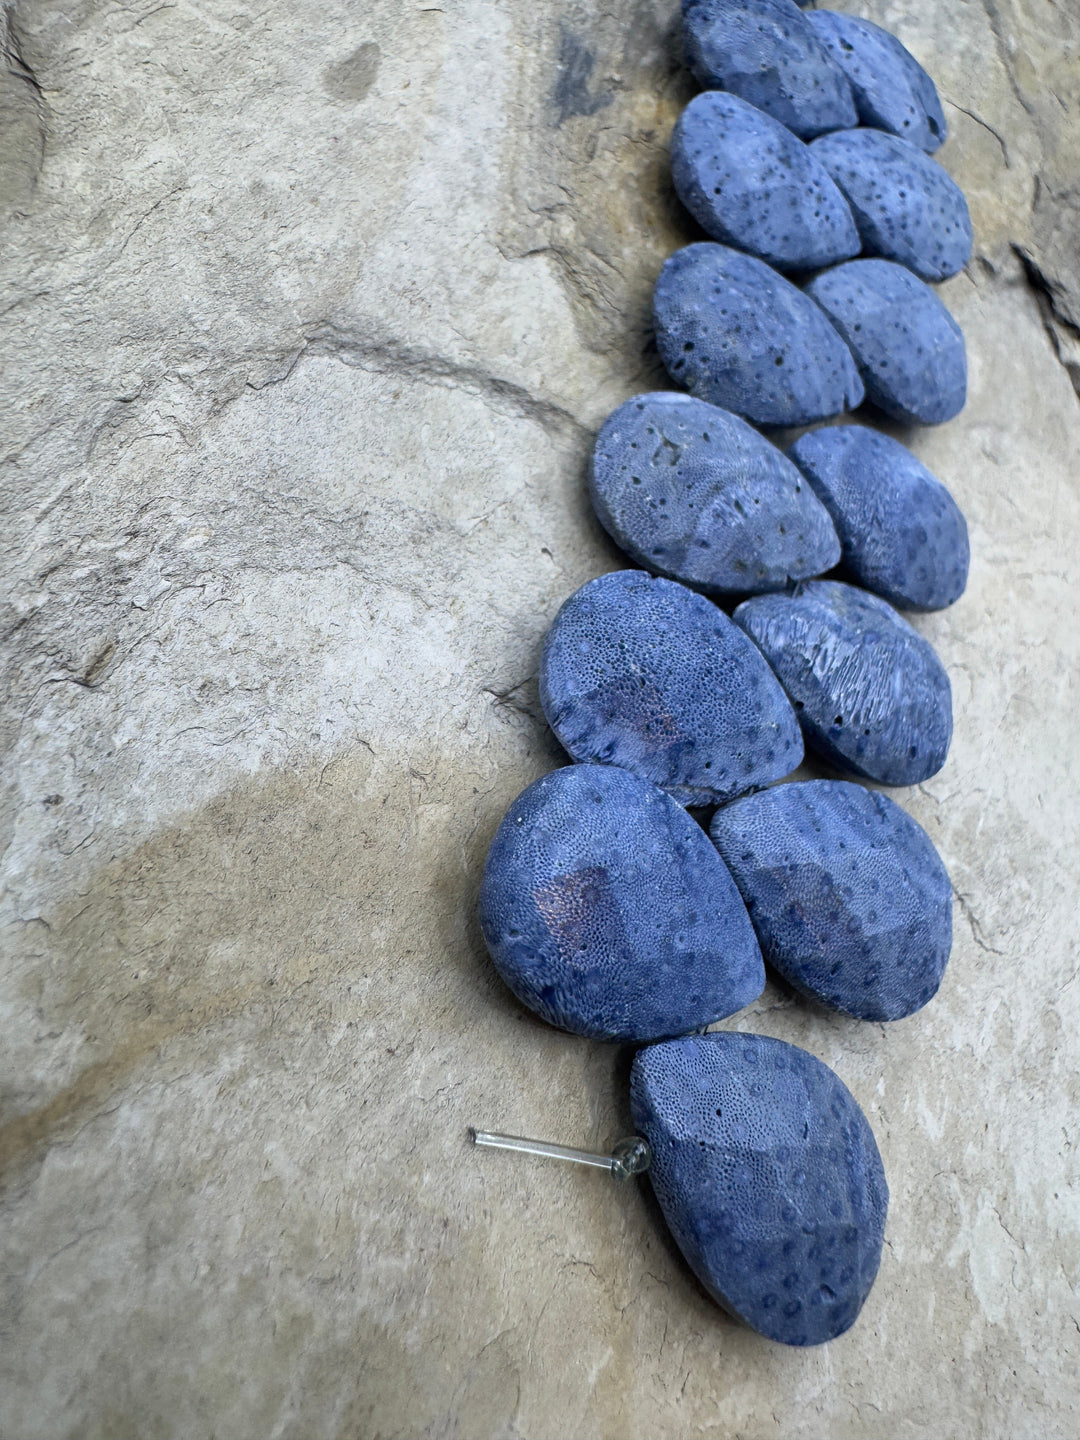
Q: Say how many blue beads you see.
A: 13